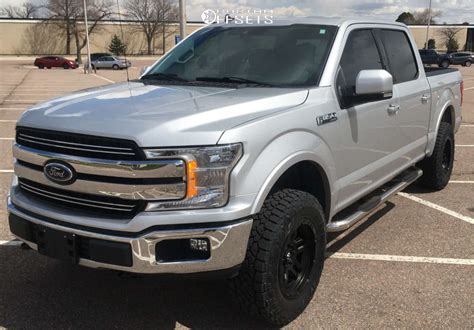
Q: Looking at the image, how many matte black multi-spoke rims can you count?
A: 2